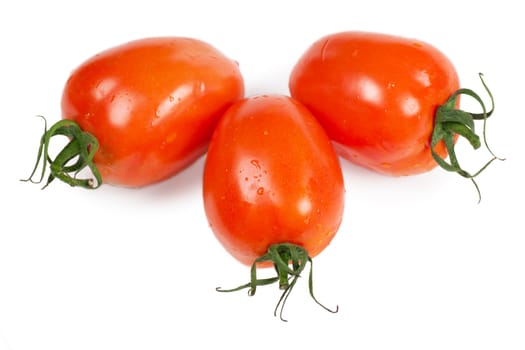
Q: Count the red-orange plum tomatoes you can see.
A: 3